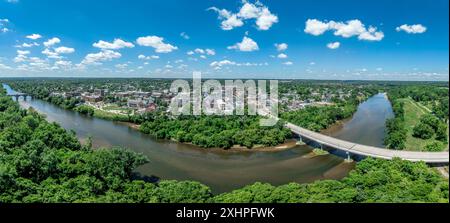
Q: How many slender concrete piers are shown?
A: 3